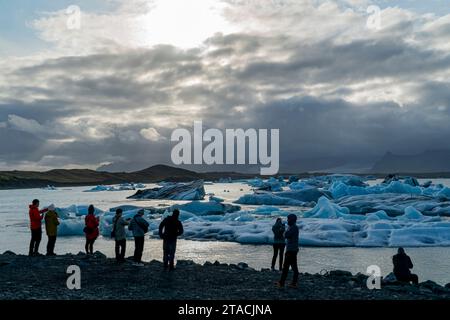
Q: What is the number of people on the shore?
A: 9